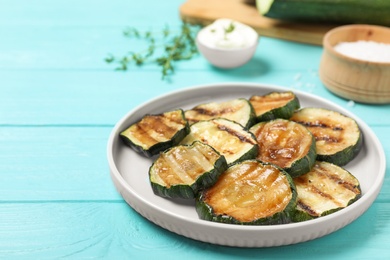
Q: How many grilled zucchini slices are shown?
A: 9